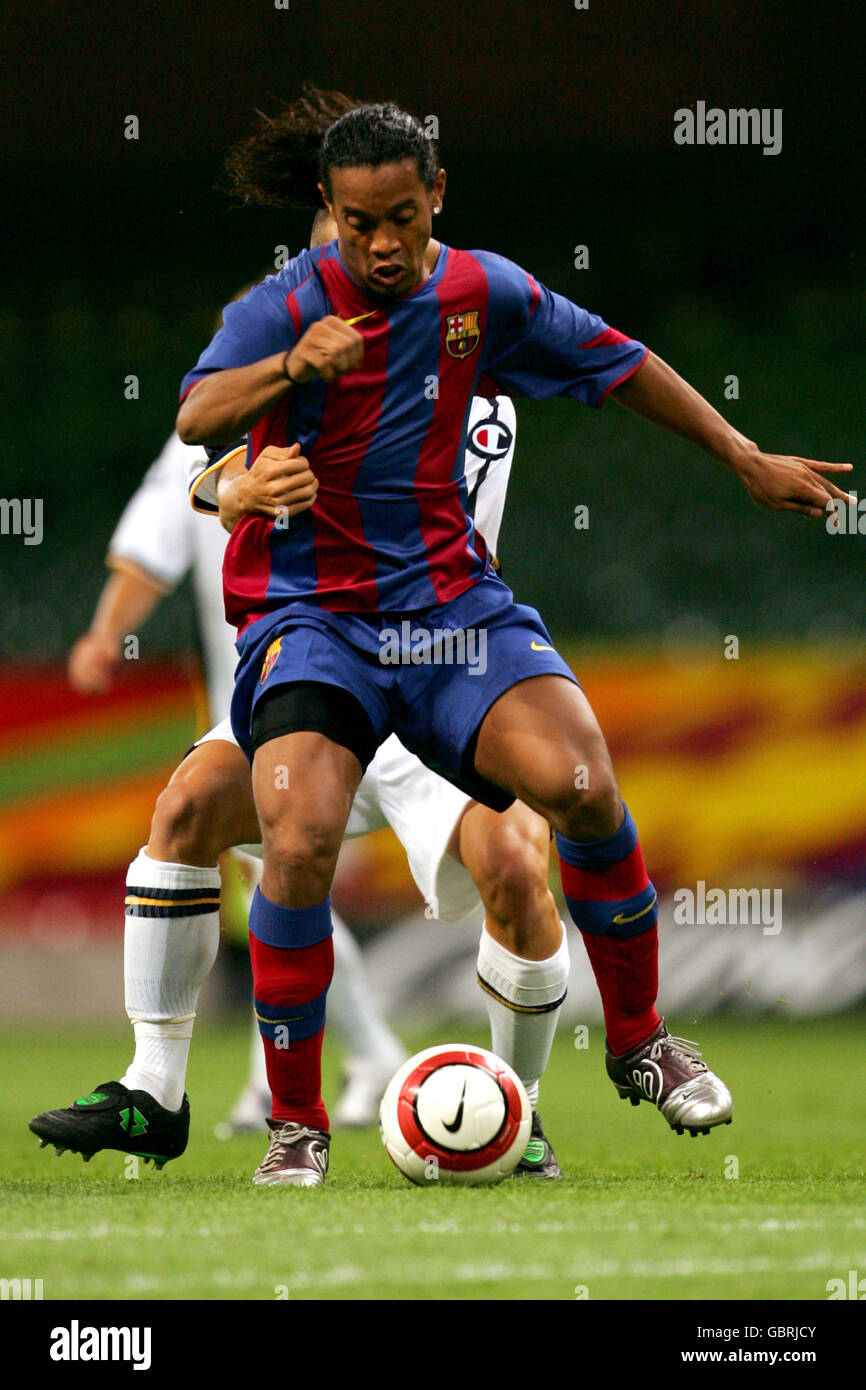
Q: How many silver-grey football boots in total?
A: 2